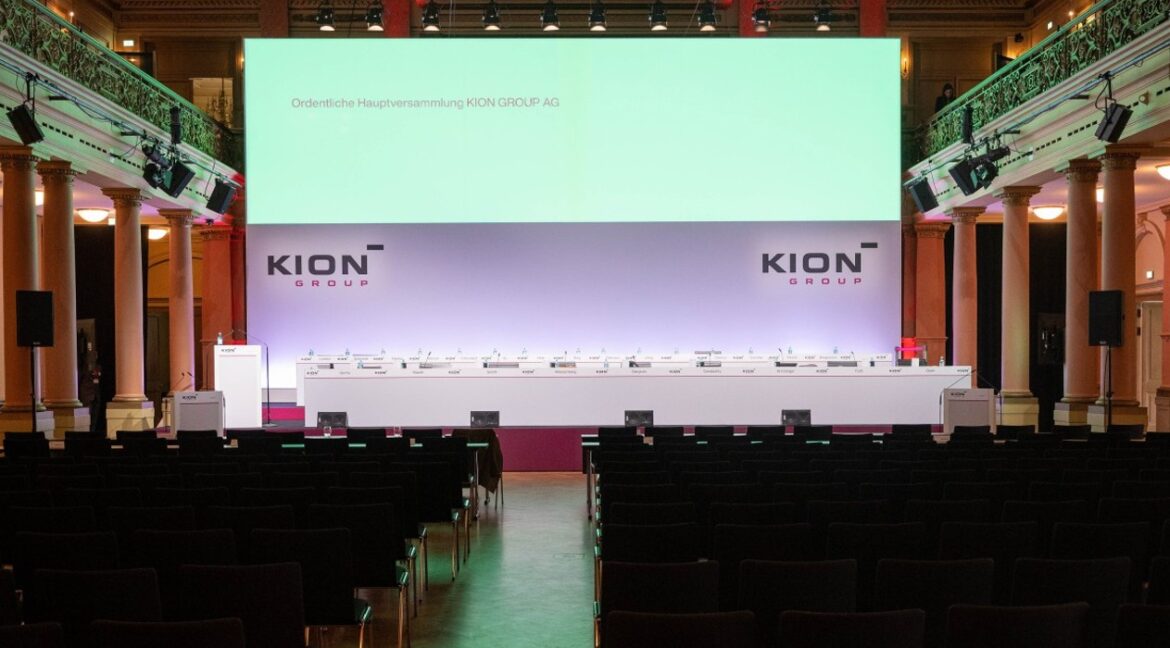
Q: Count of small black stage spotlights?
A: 10